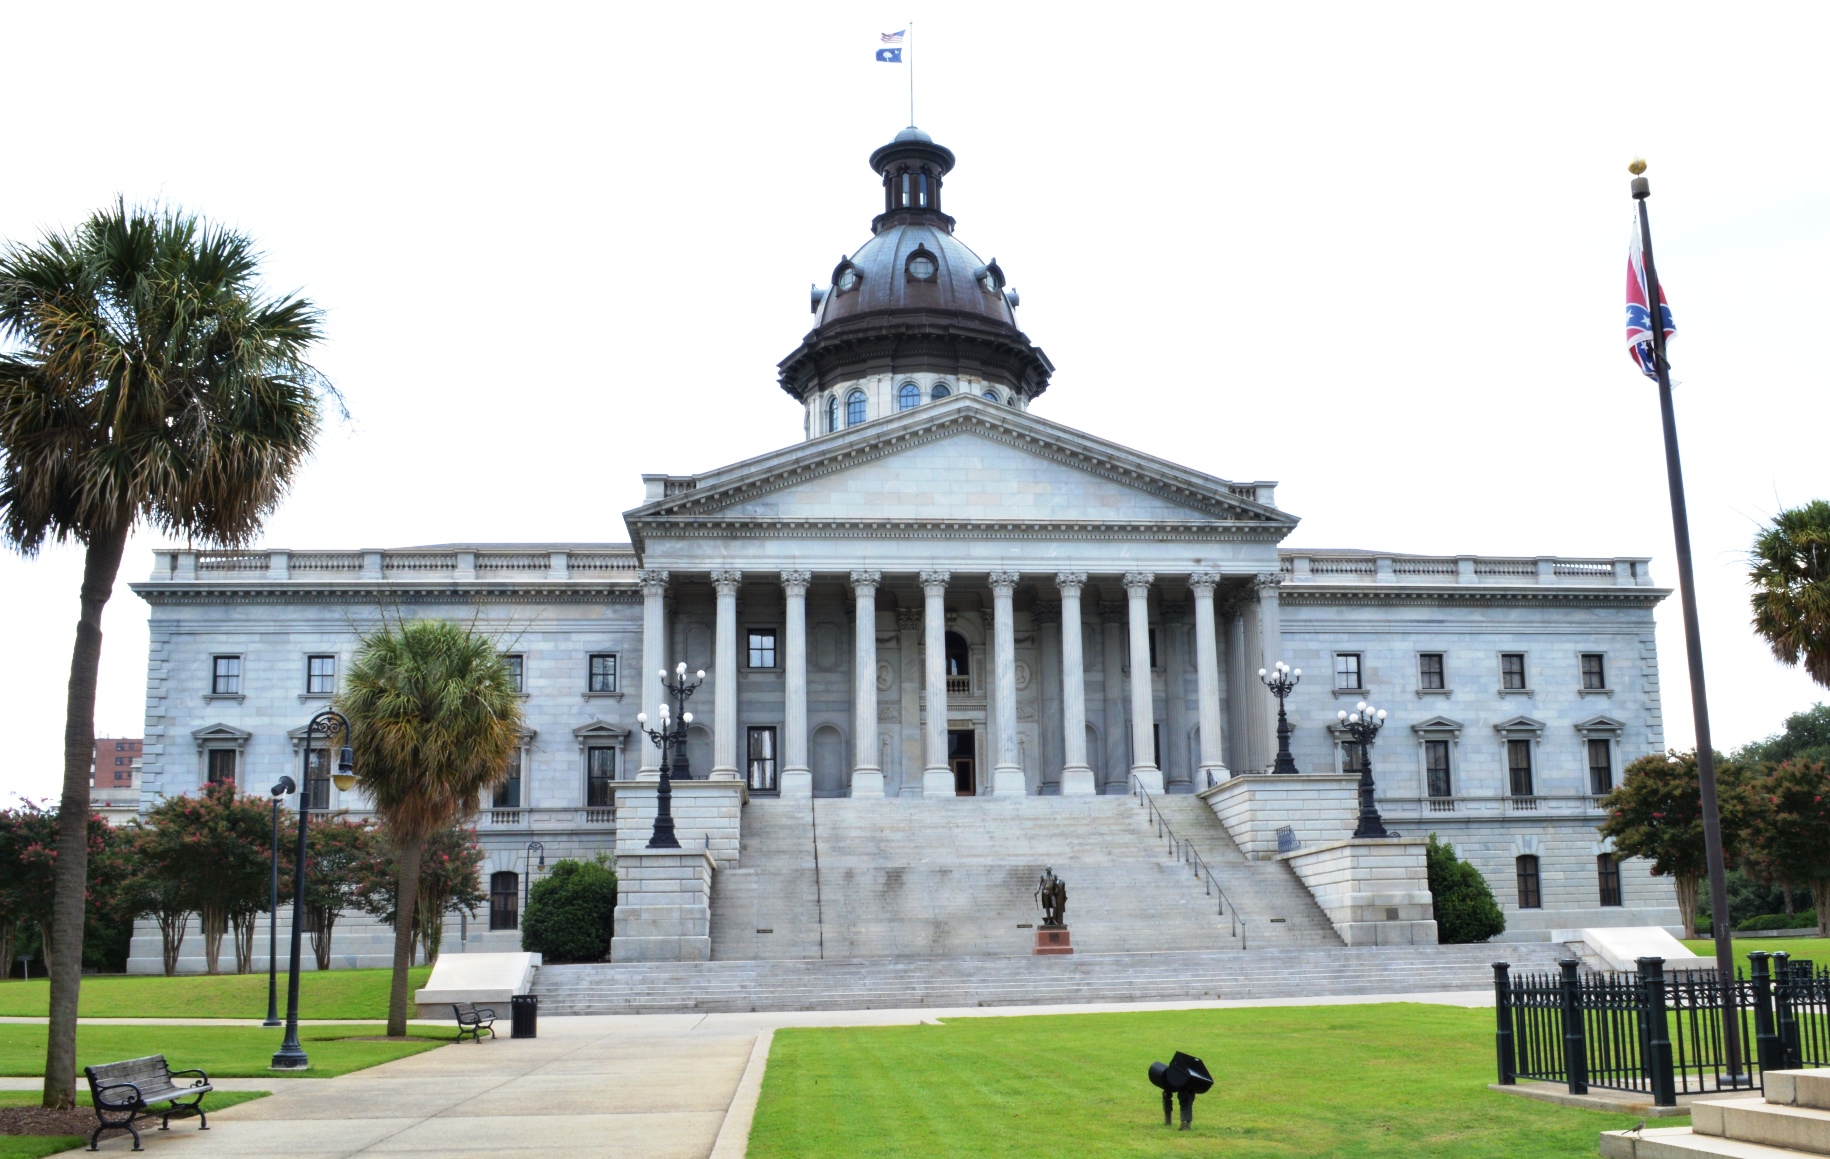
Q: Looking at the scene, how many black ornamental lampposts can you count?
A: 6